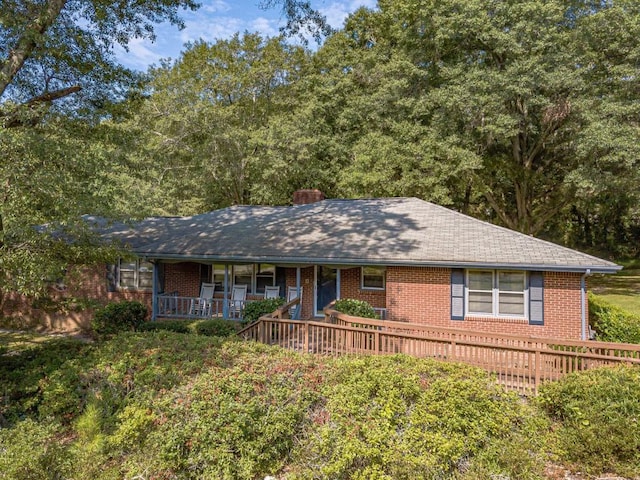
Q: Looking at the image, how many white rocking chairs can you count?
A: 4